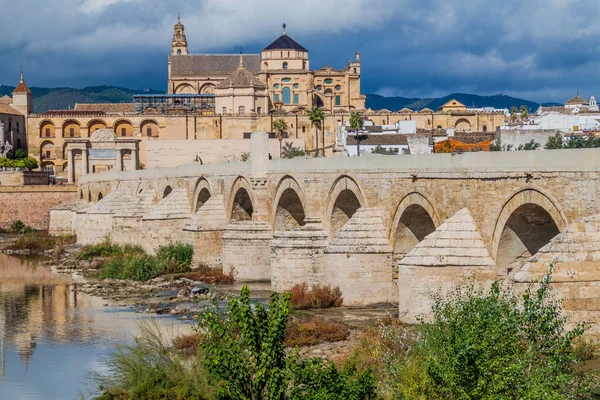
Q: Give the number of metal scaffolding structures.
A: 1